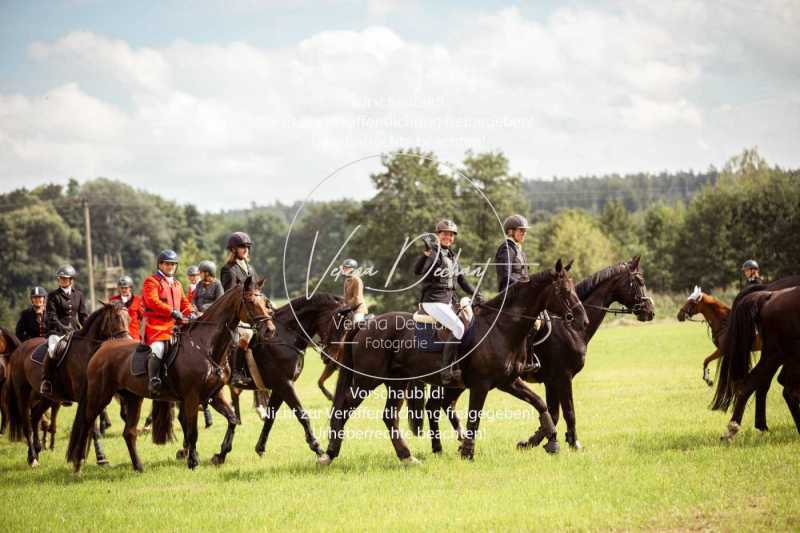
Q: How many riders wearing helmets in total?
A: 11